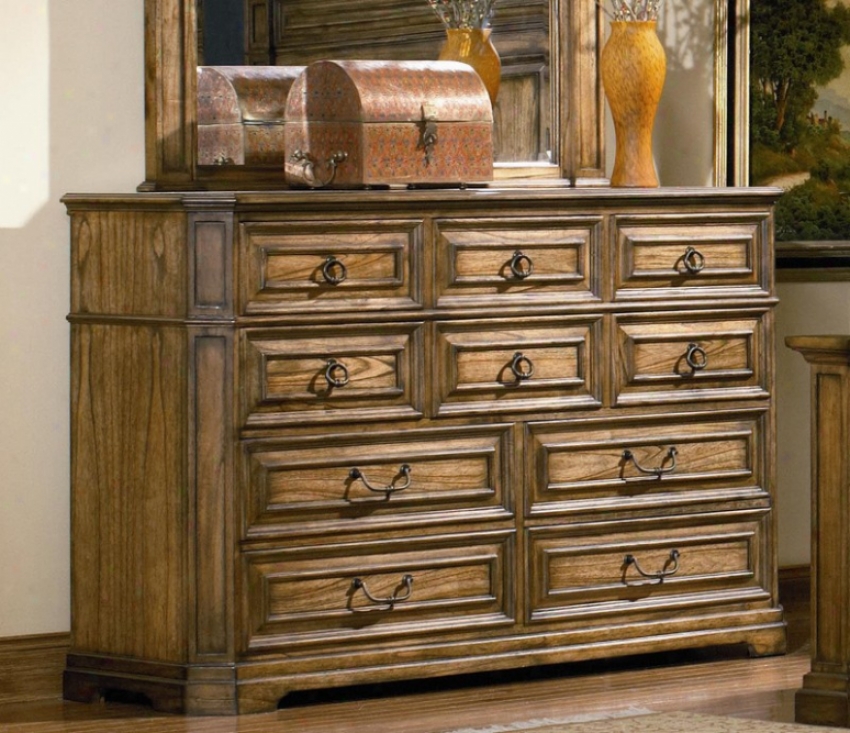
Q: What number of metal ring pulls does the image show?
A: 6